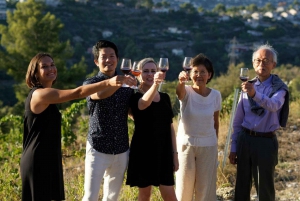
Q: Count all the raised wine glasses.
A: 5